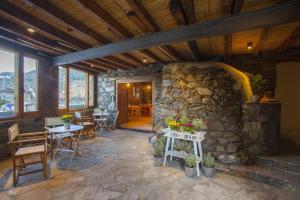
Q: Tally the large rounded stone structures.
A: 1